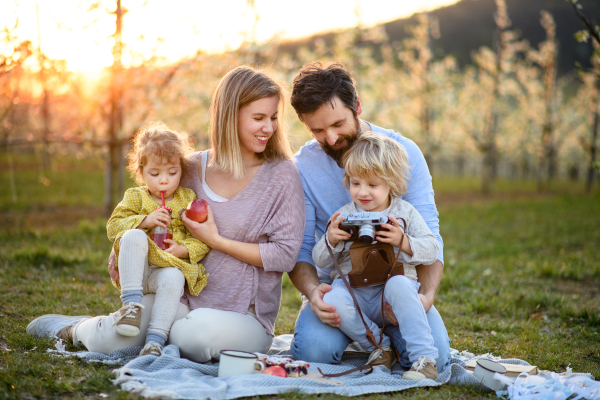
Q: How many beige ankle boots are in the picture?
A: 4